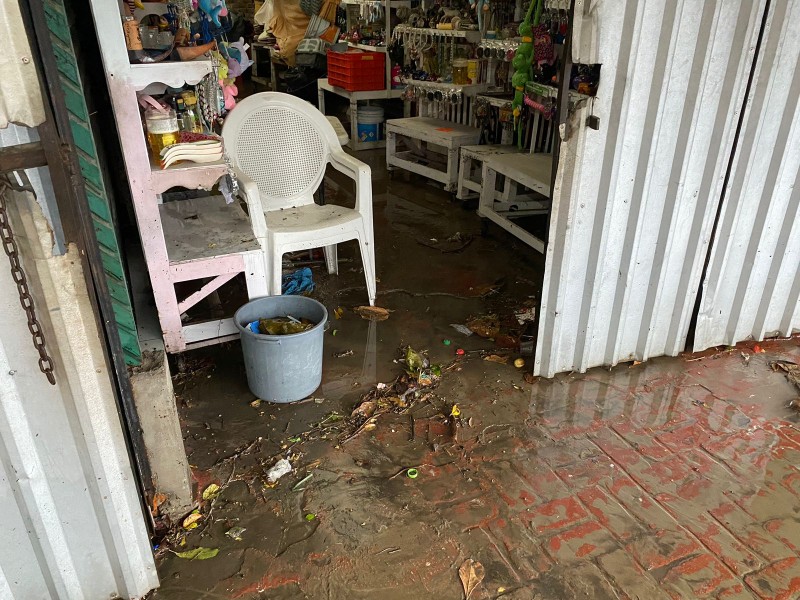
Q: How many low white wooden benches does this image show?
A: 3